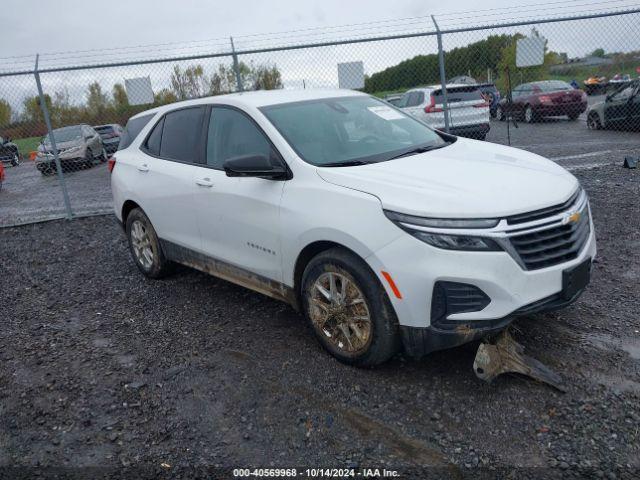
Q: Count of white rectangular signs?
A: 3